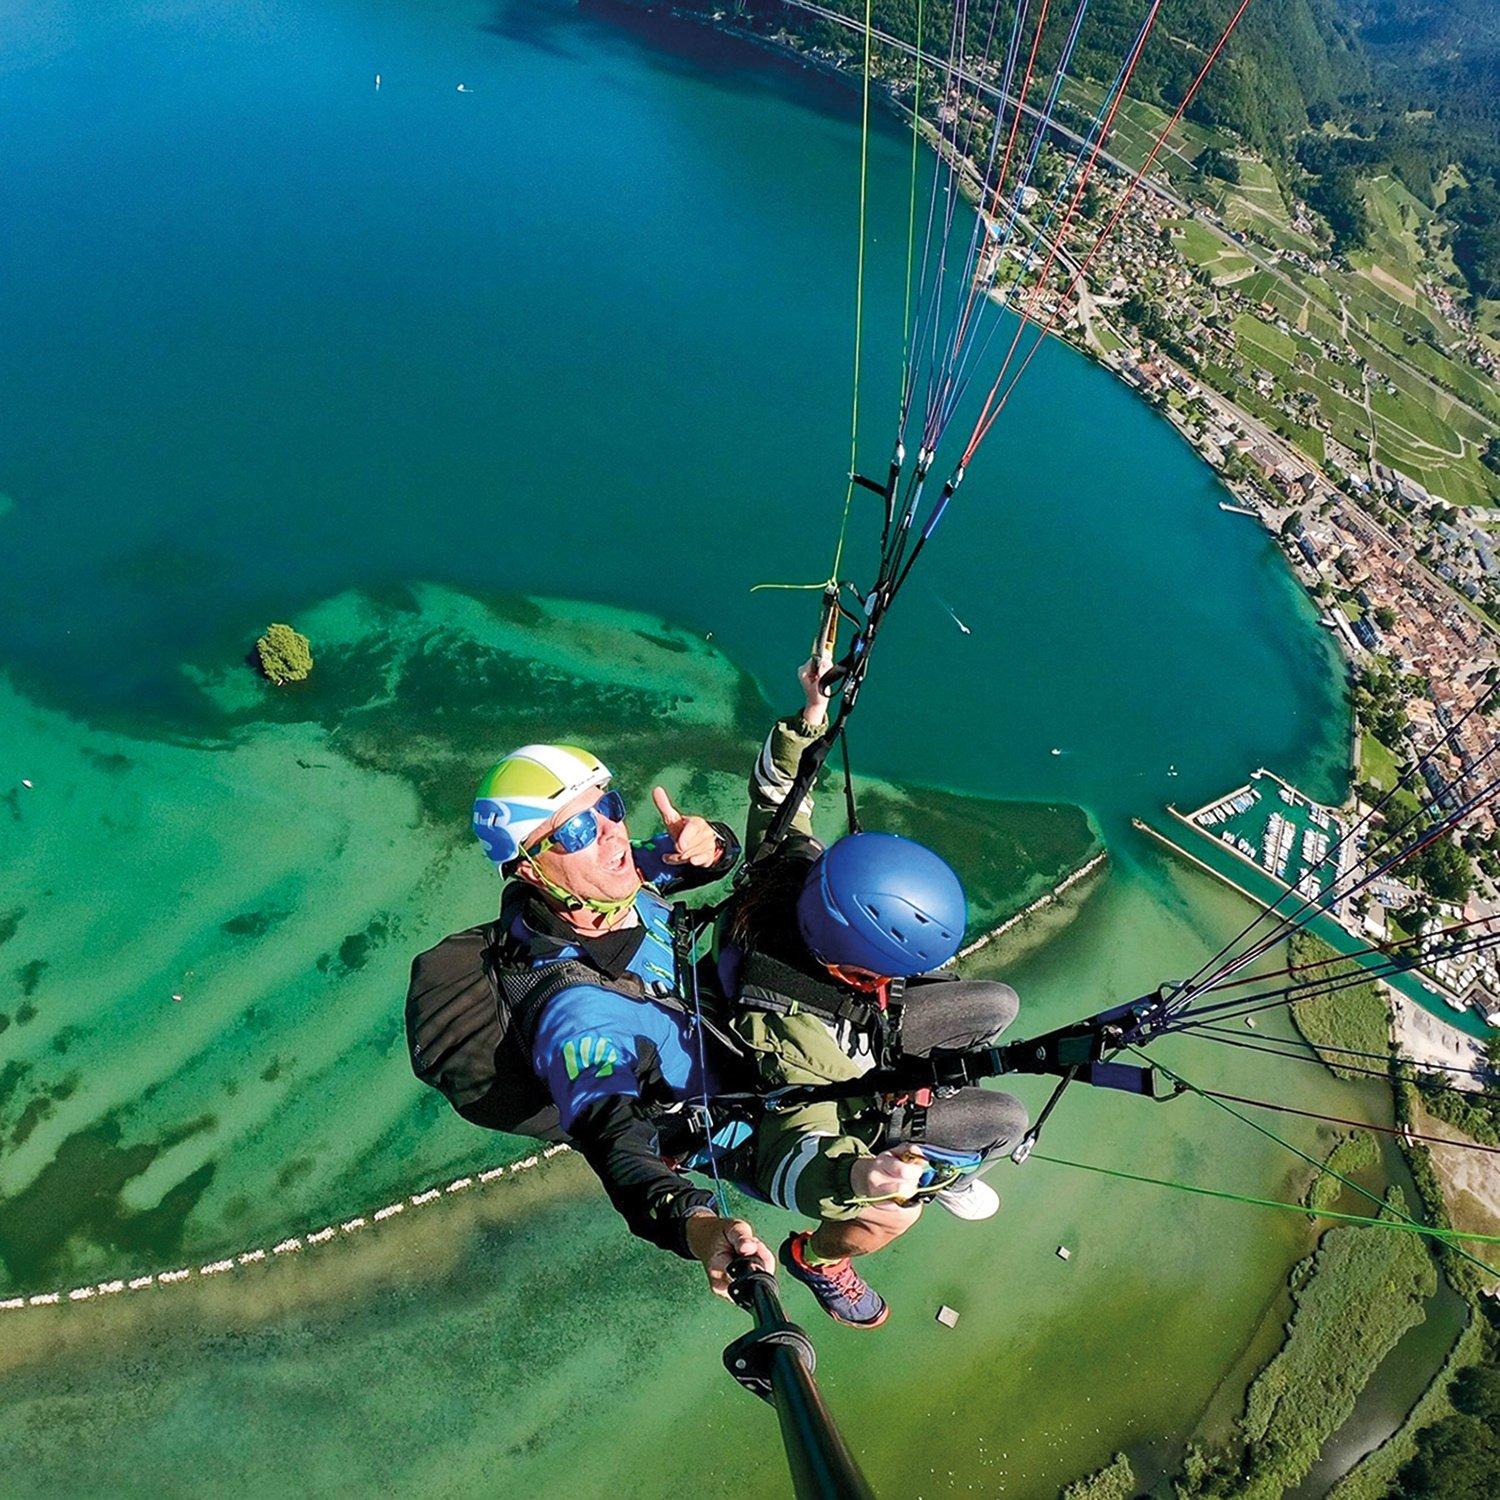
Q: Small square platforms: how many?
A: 3